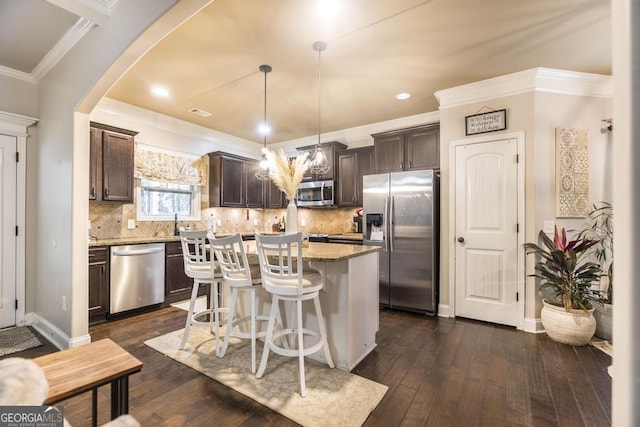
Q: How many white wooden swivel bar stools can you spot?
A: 3